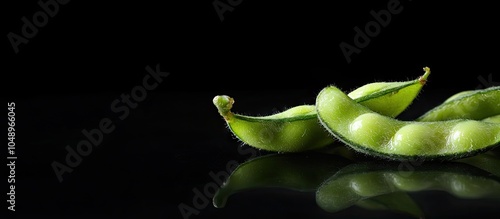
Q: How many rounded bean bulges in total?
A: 3